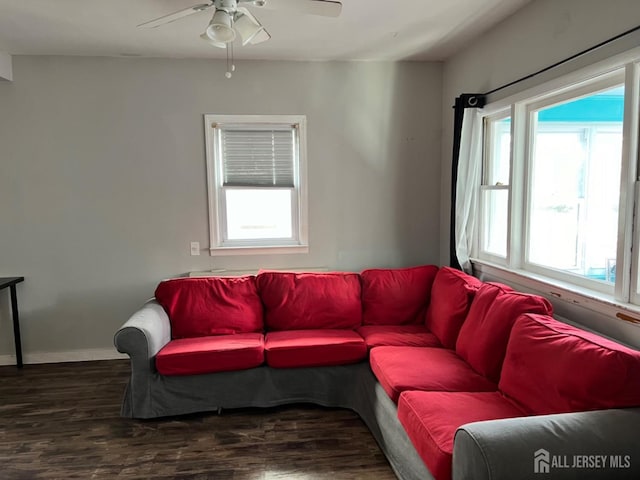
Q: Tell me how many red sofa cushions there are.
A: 11